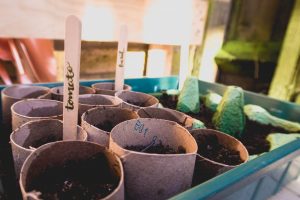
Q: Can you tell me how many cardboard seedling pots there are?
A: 12